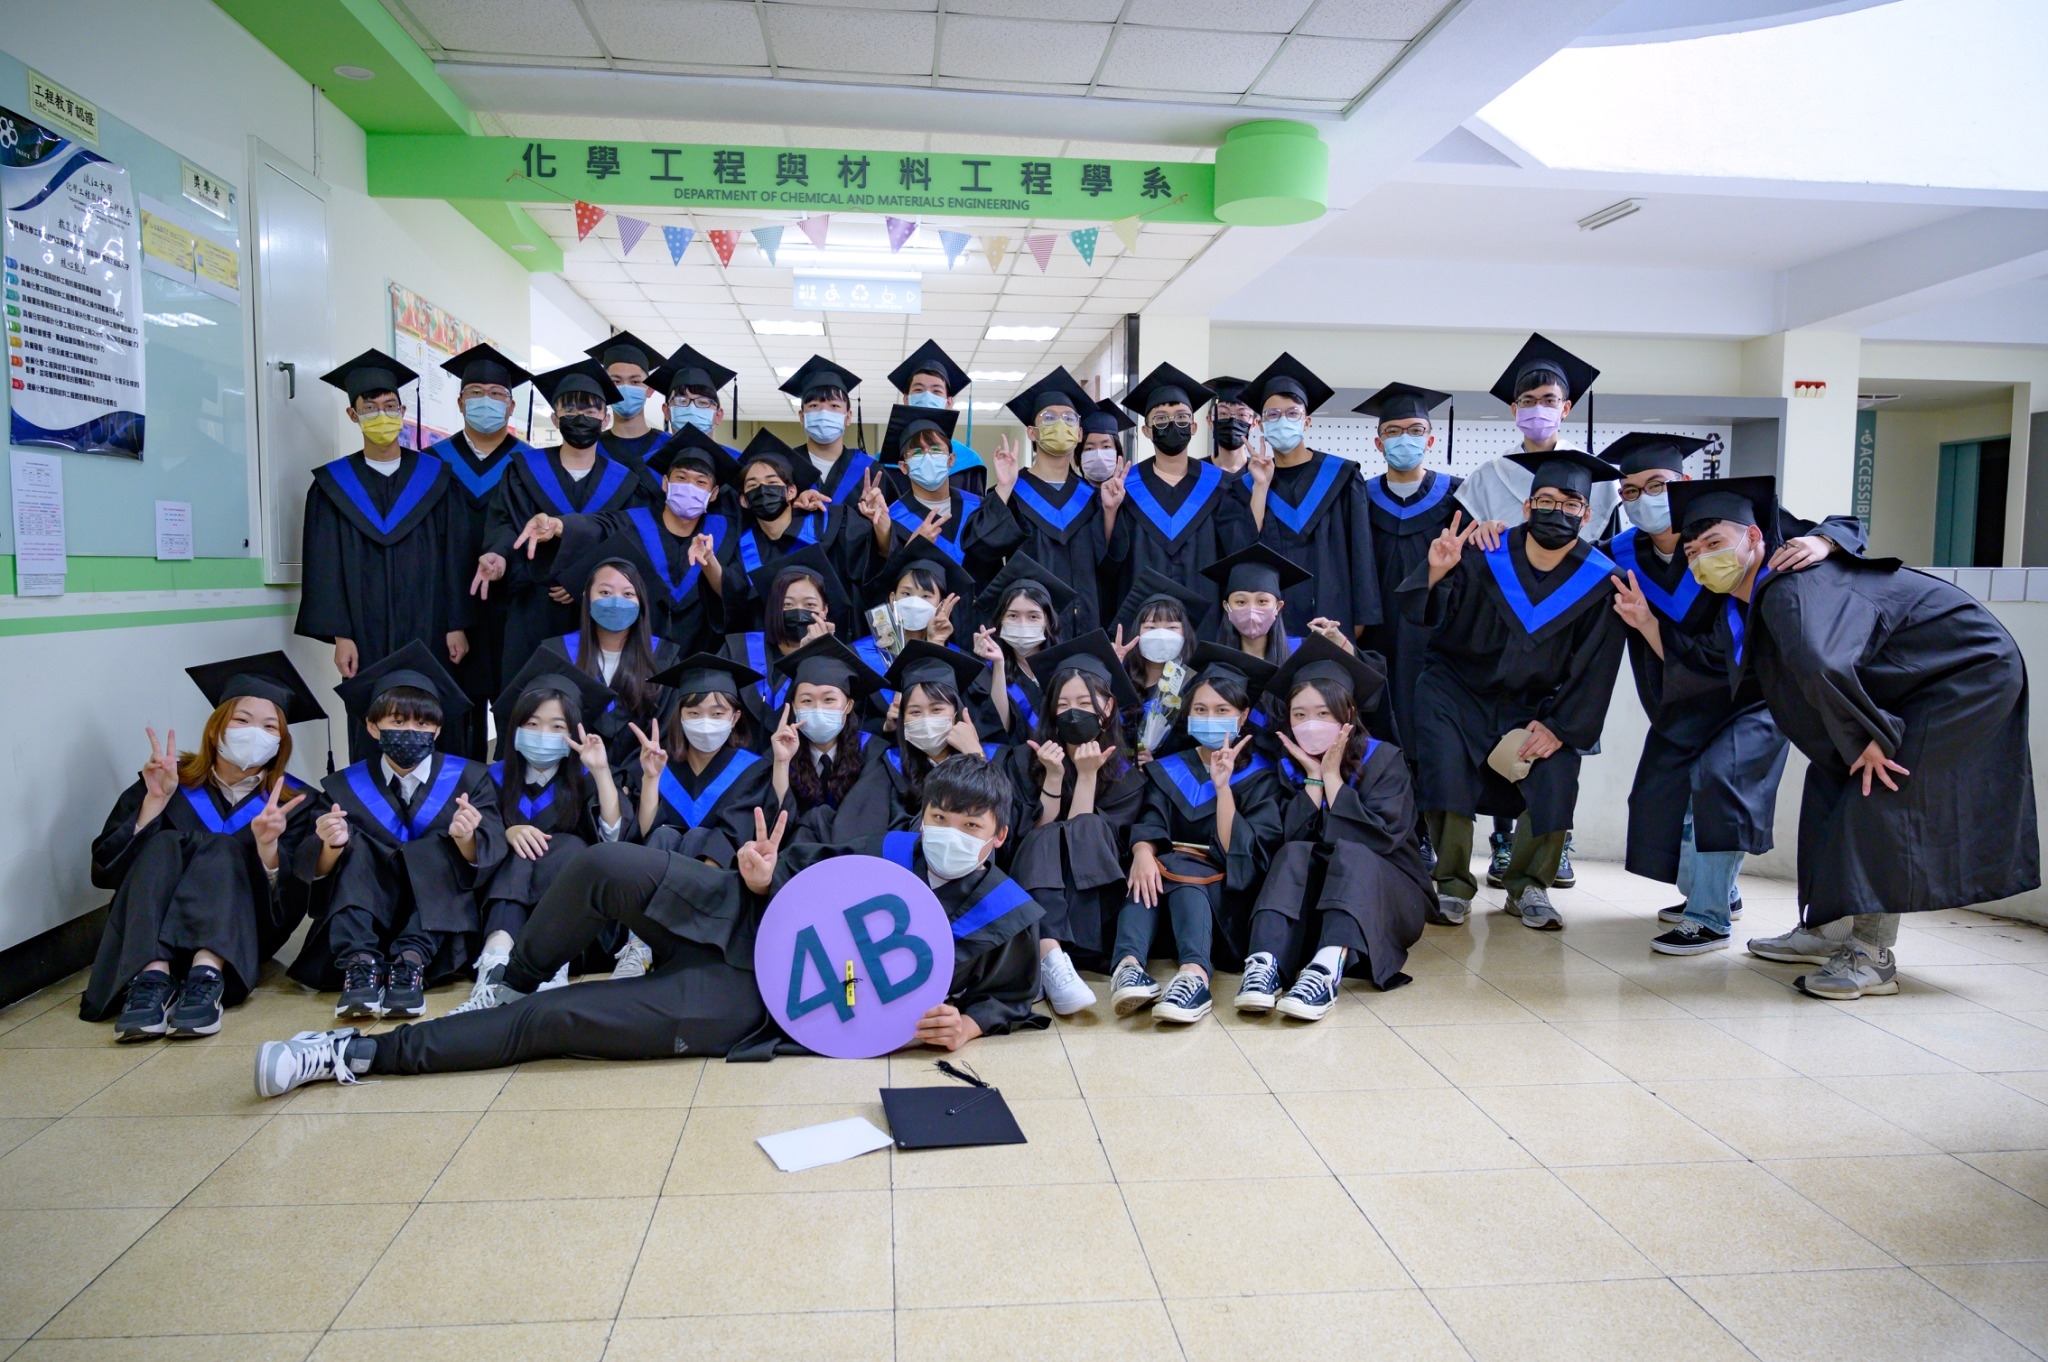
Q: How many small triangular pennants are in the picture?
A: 12